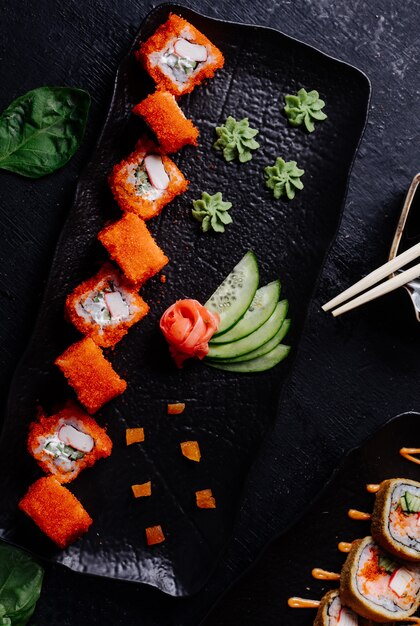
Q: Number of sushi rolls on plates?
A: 11